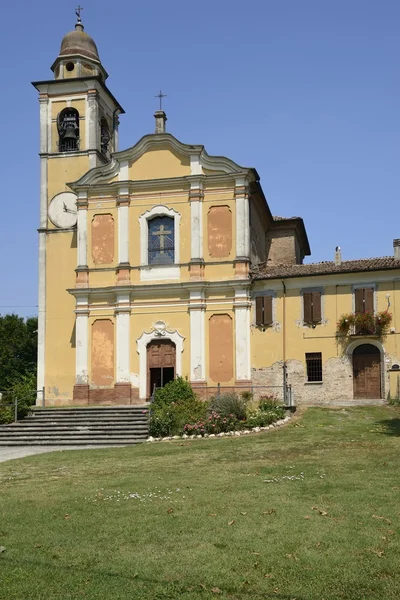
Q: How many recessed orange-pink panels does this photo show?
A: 4